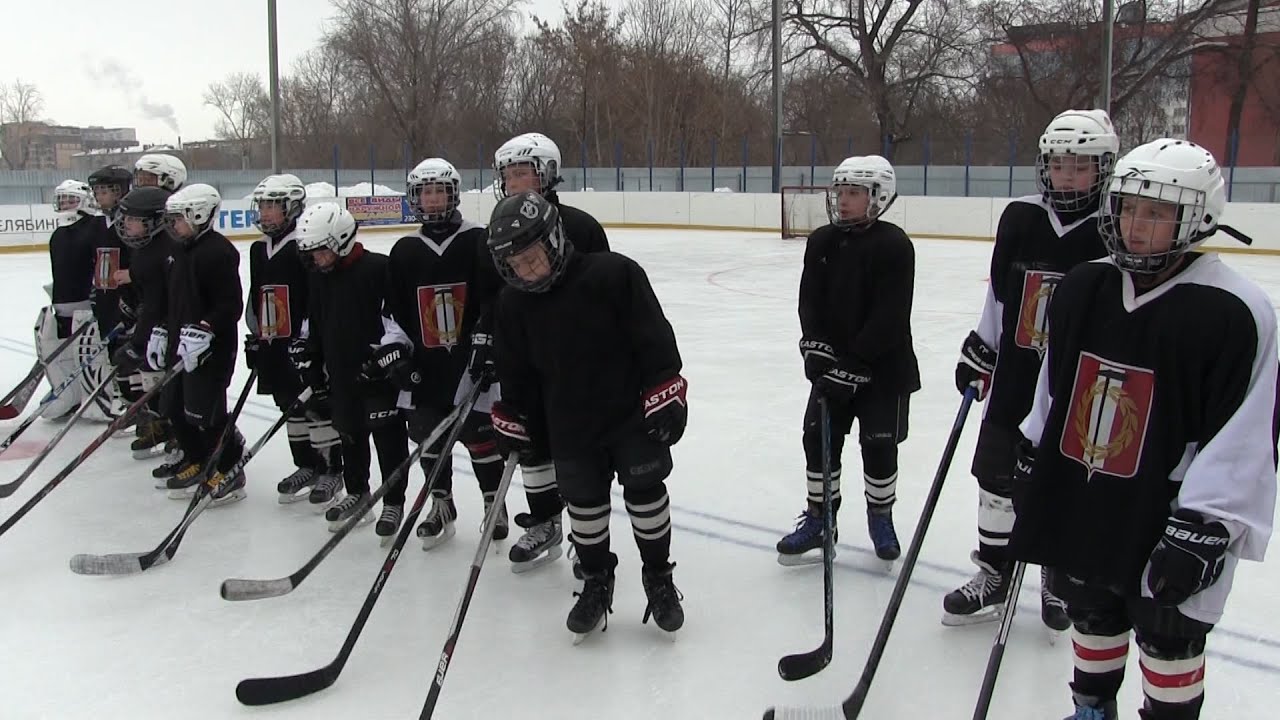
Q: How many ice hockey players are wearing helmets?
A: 13